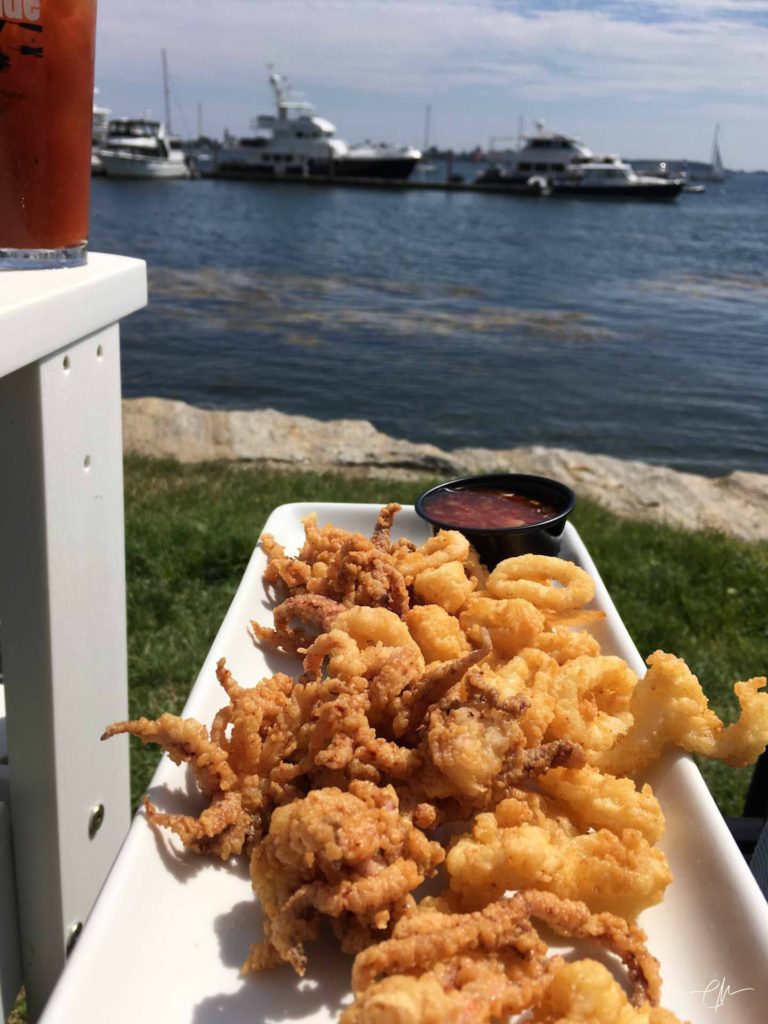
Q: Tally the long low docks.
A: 1